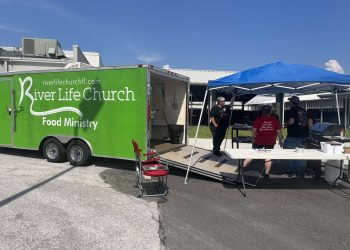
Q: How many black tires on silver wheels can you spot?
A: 2